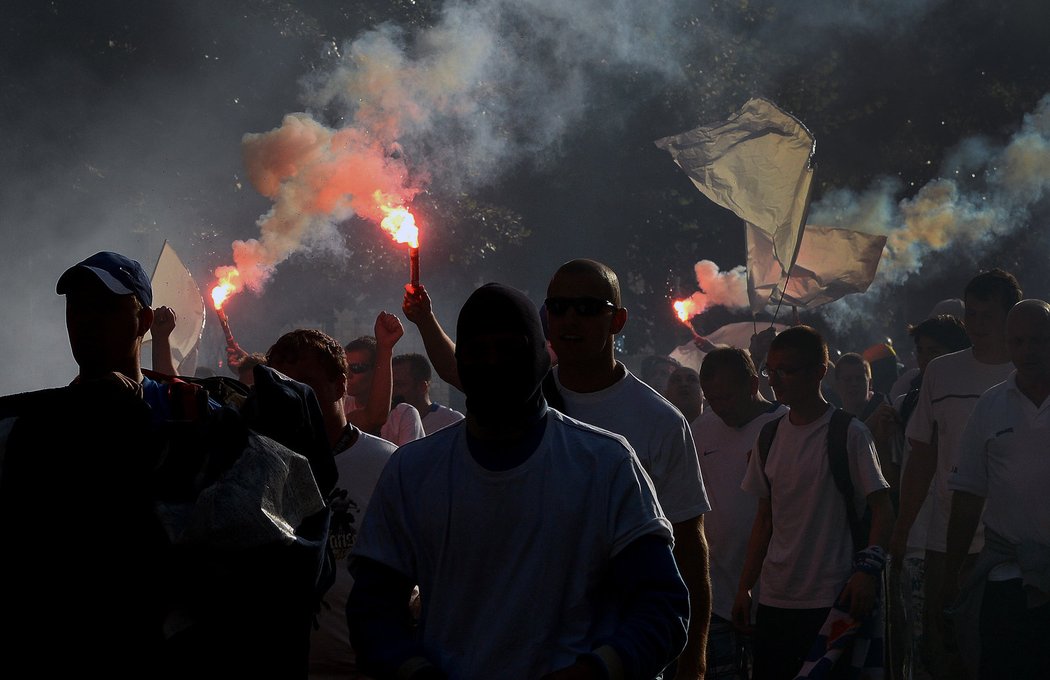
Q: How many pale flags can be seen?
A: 4